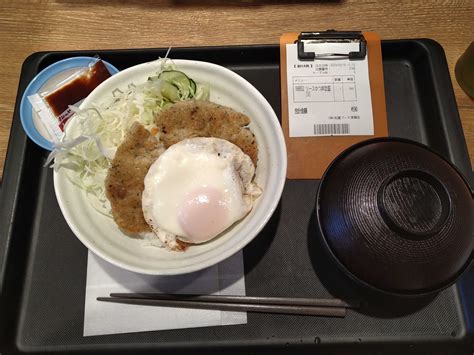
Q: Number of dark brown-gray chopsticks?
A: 2